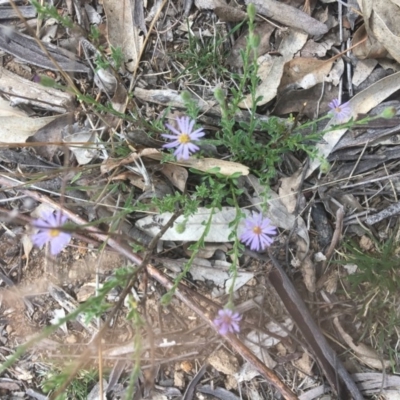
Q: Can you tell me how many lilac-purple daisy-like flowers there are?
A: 5